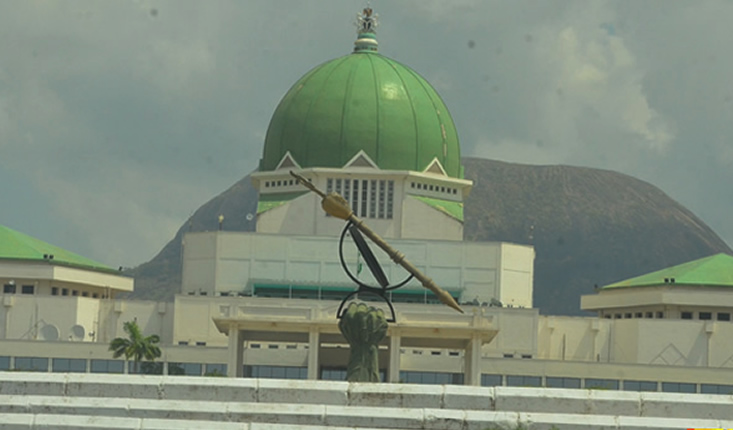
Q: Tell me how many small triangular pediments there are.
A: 3